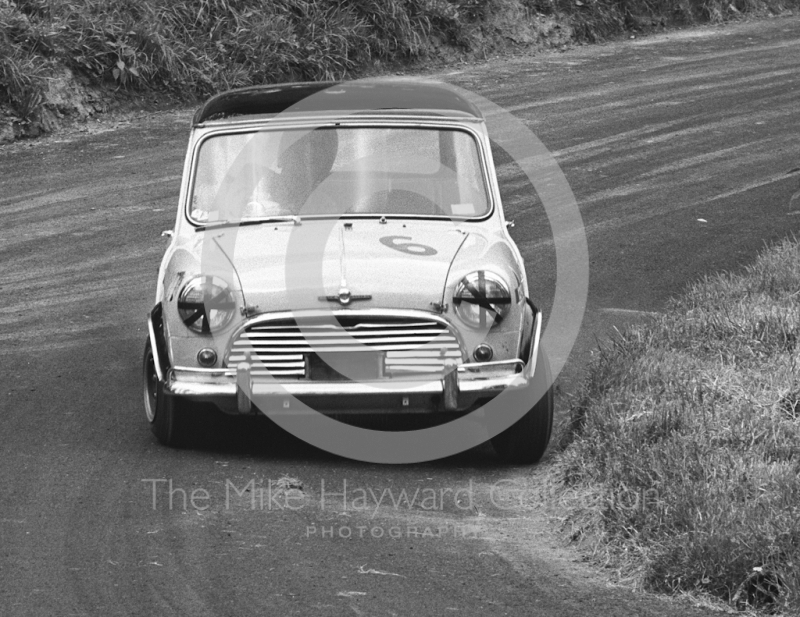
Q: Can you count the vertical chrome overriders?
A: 2